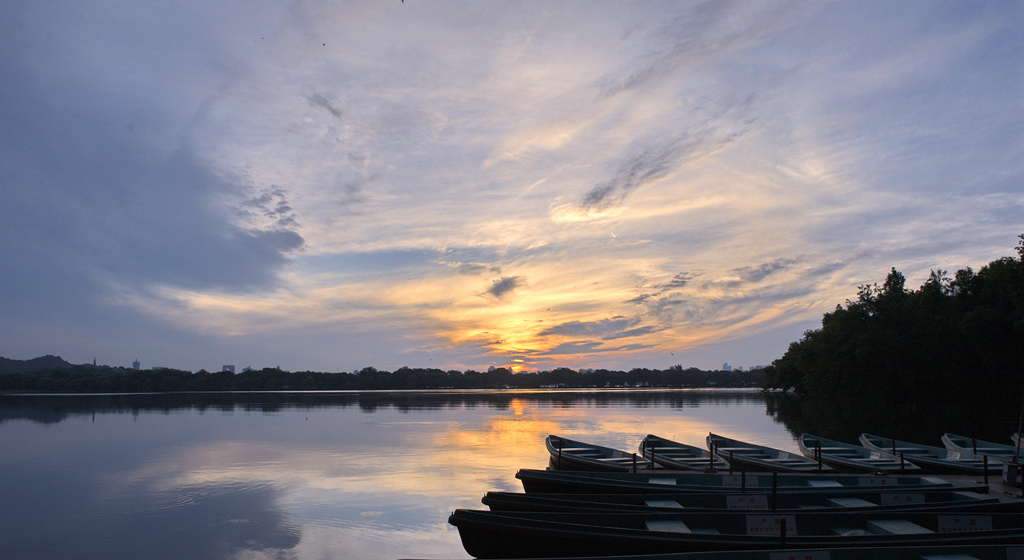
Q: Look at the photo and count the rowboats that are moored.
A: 11